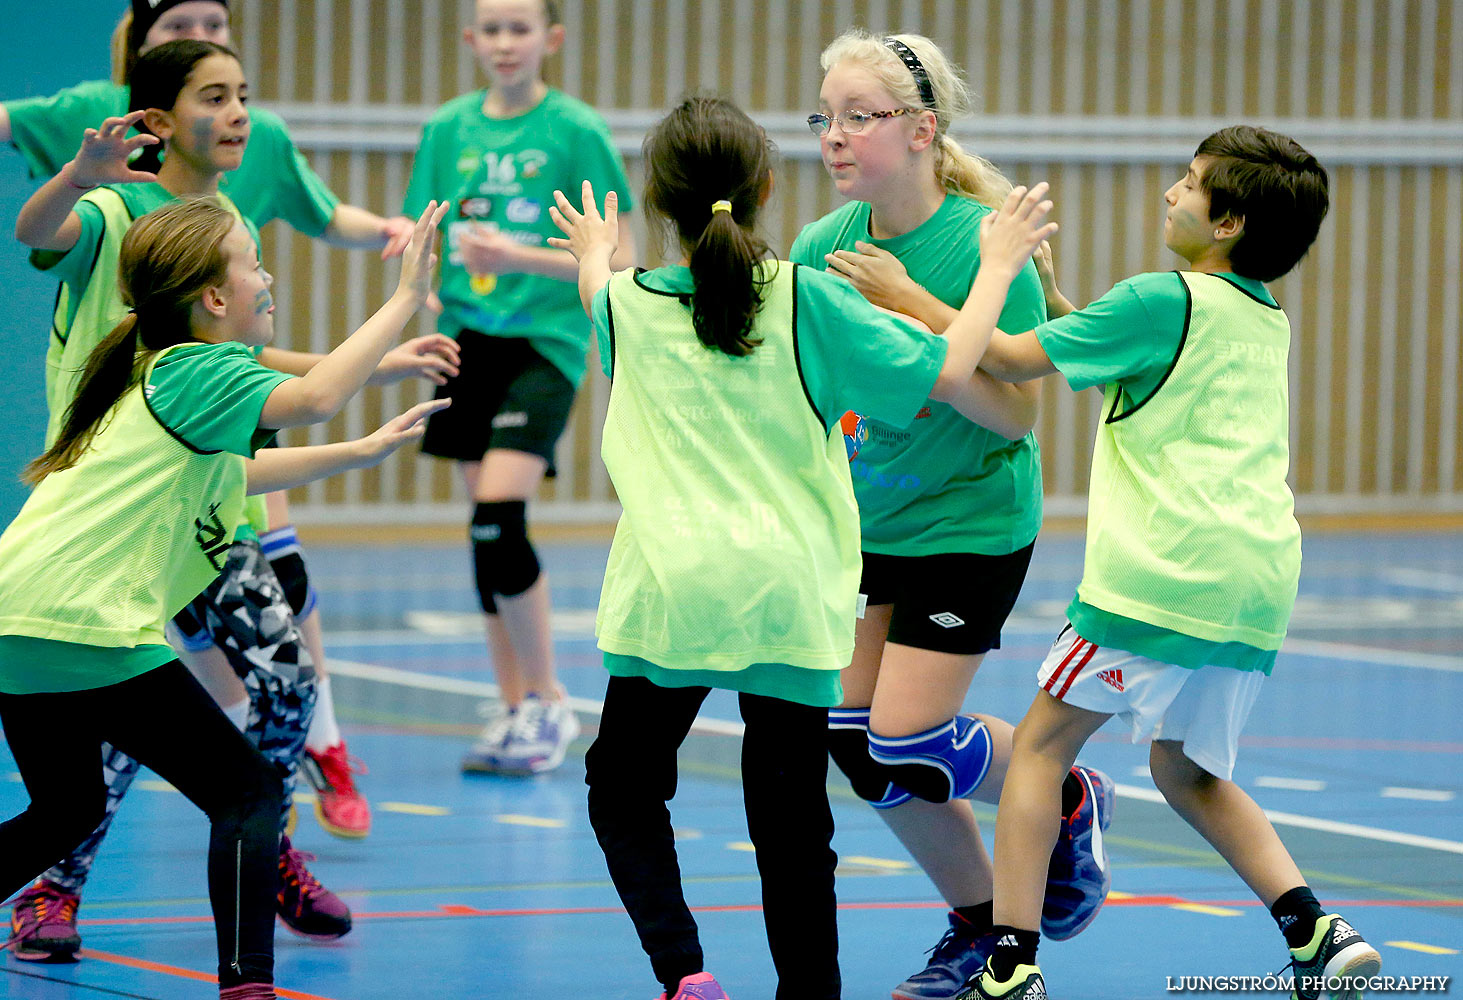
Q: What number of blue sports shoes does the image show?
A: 2